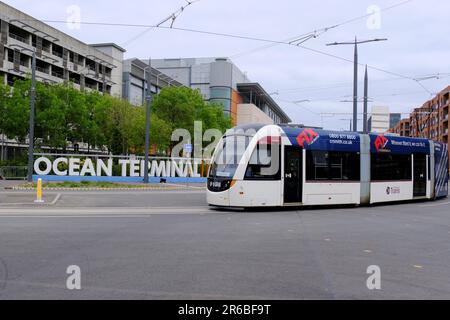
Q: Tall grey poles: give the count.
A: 4